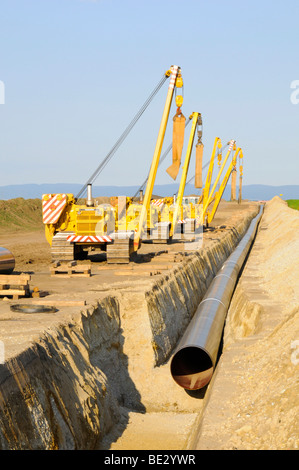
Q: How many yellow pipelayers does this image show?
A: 5